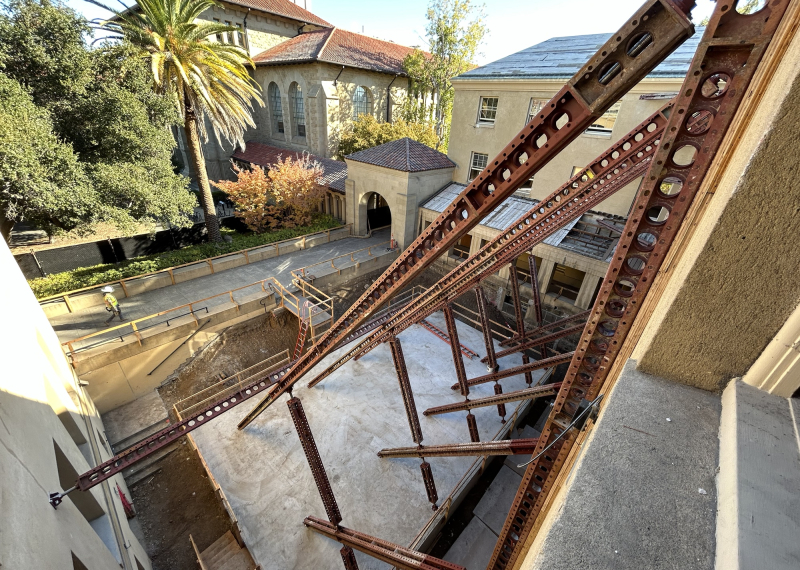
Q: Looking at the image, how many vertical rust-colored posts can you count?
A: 6